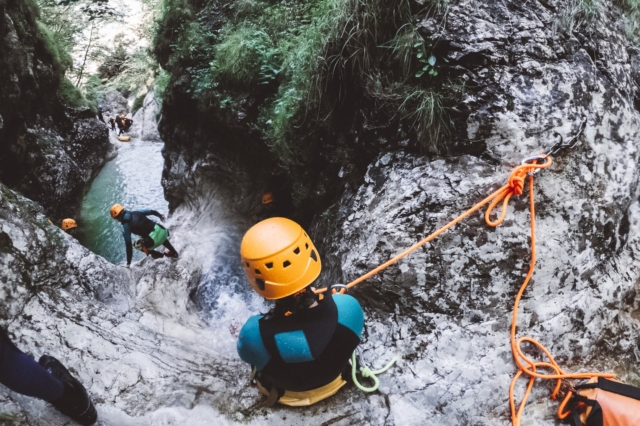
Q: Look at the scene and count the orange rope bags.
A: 1